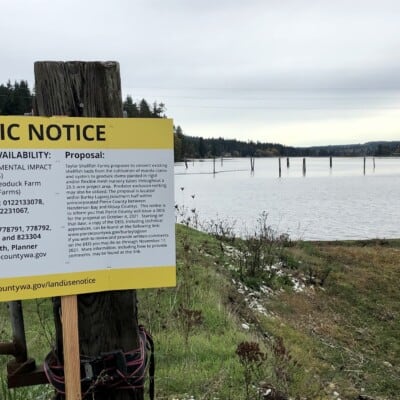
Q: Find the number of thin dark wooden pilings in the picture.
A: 12